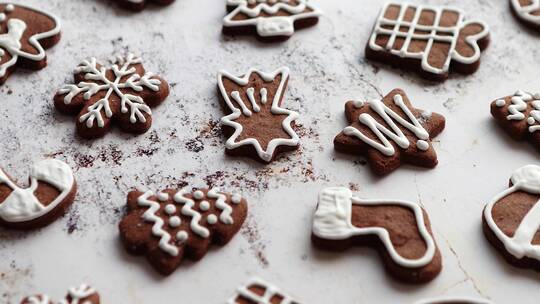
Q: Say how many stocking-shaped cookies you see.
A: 1